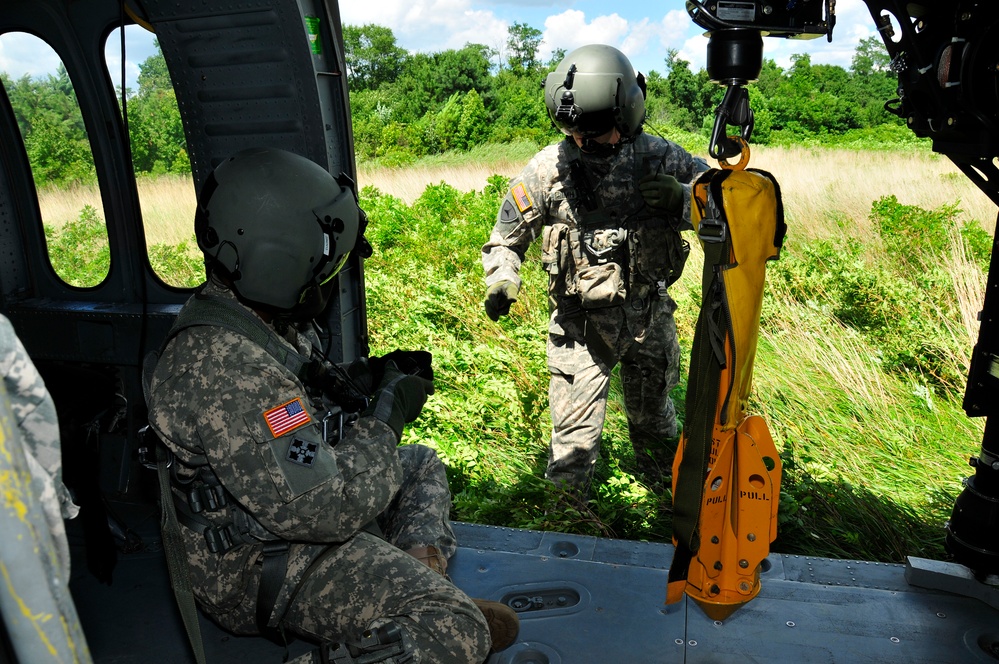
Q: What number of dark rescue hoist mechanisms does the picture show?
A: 1